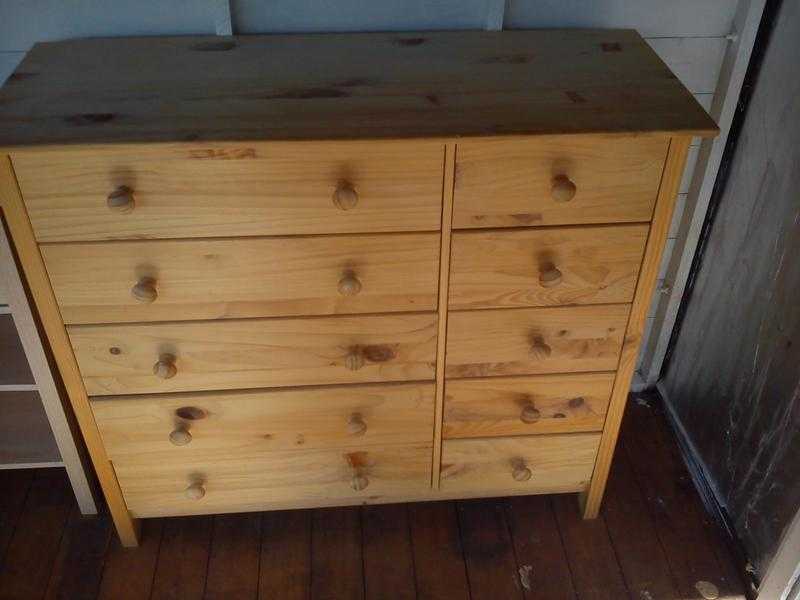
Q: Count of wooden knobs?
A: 15